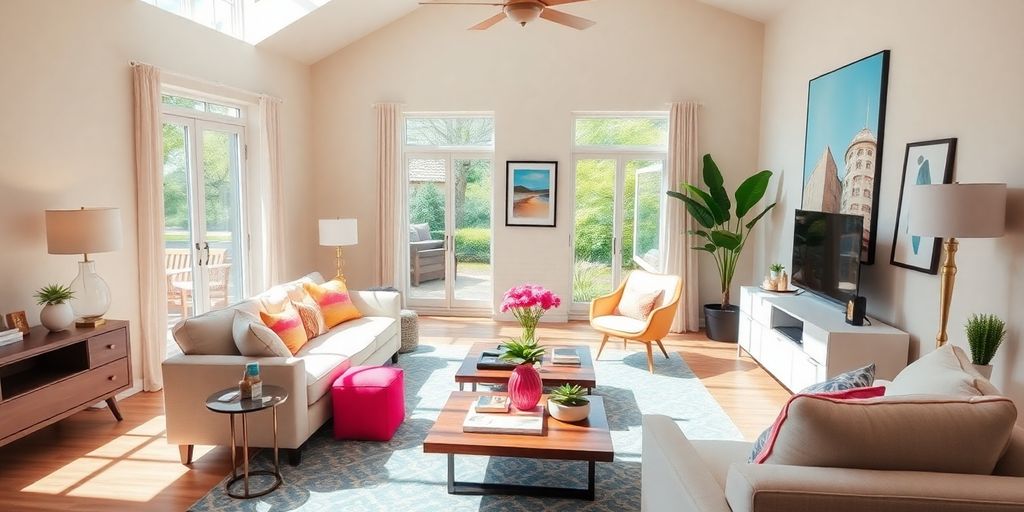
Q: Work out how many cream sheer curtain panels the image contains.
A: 4